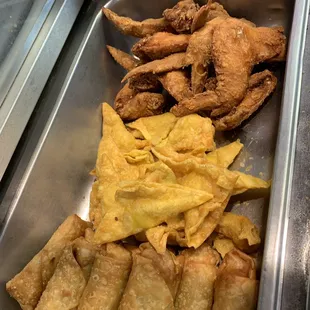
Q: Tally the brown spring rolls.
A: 6